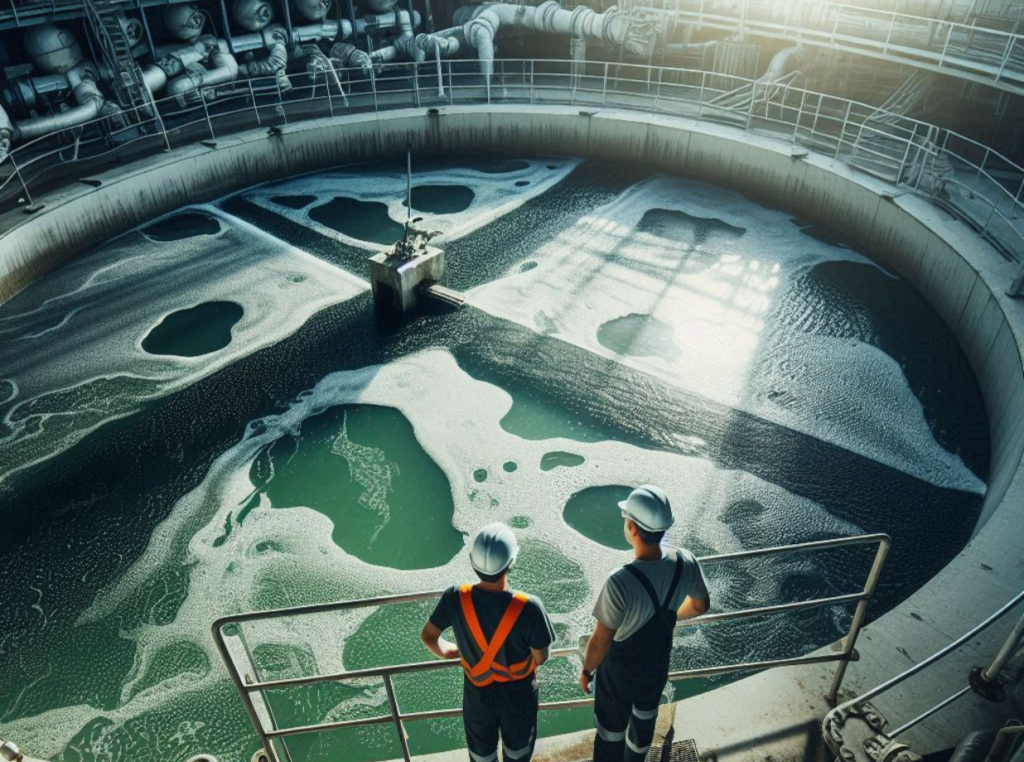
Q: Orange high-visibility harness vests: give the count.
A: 1